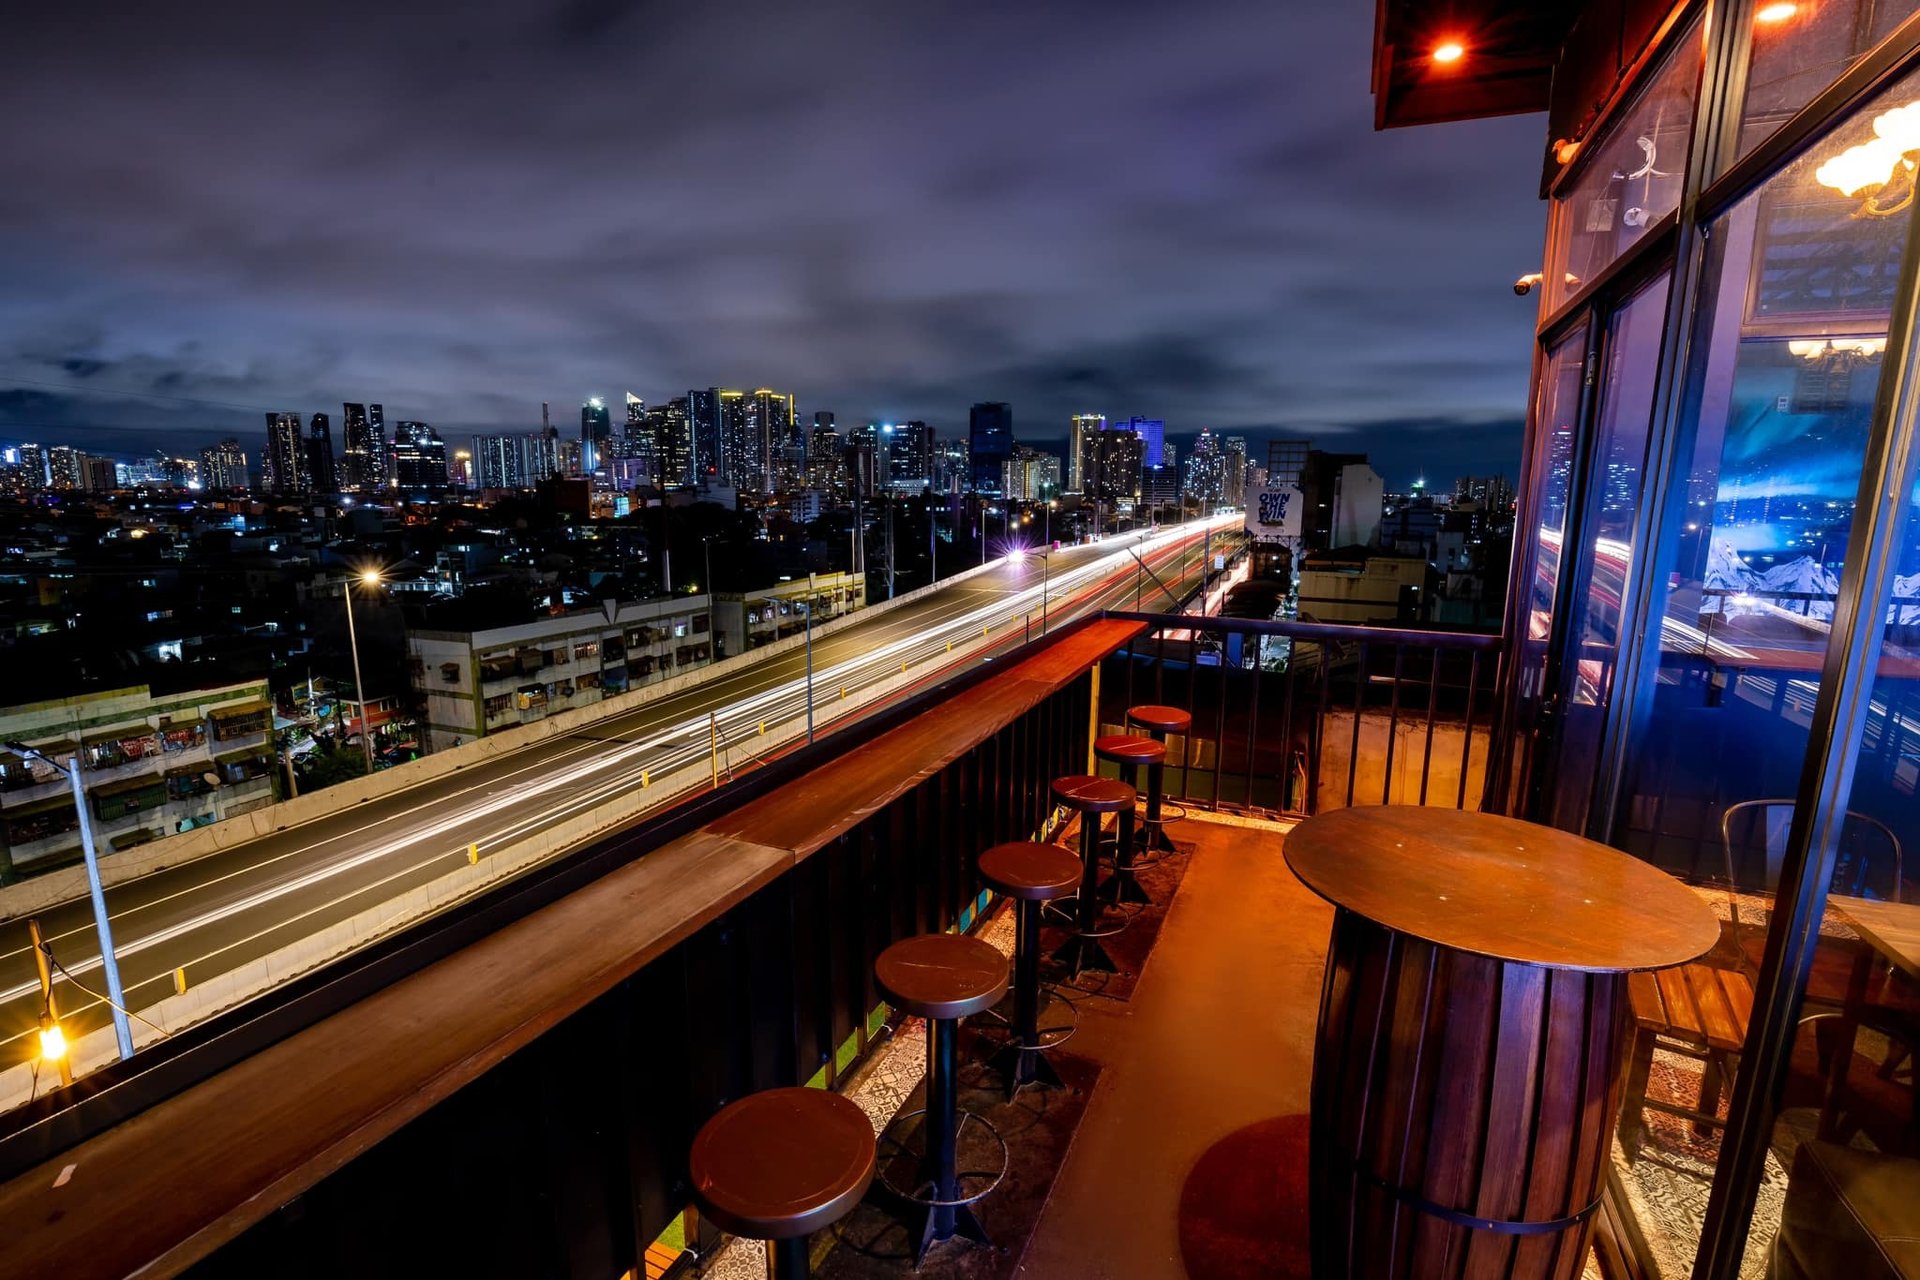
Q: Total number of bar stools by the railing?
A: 6